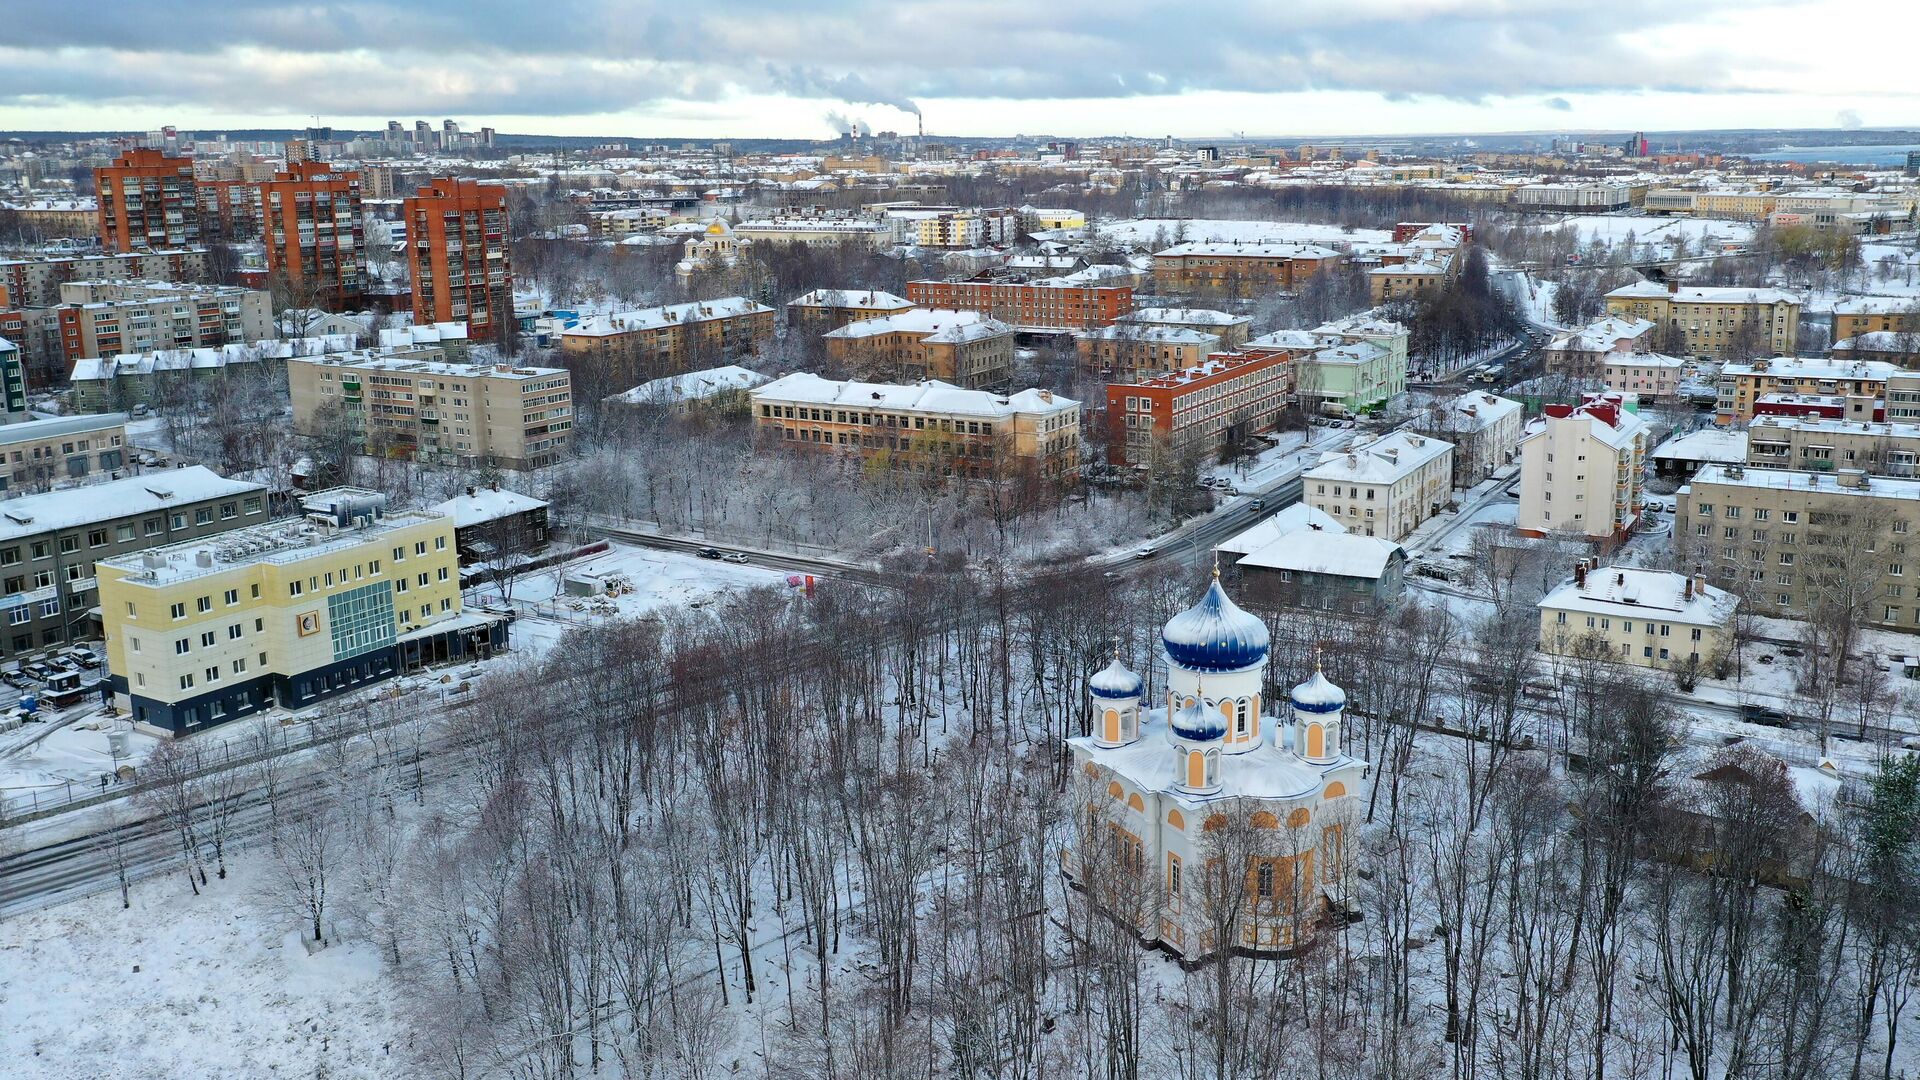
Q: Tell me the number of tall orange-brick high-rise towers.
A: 3